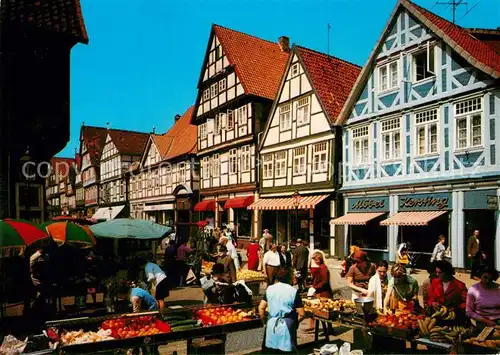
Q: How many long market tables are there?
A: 2